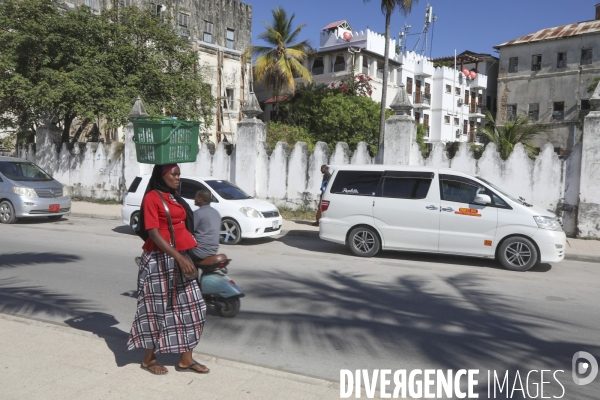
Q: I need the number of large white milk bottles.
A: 0